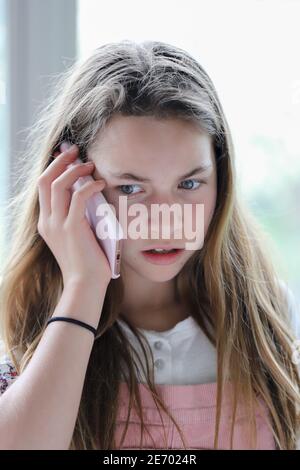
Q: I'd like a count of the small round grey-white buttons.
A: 2